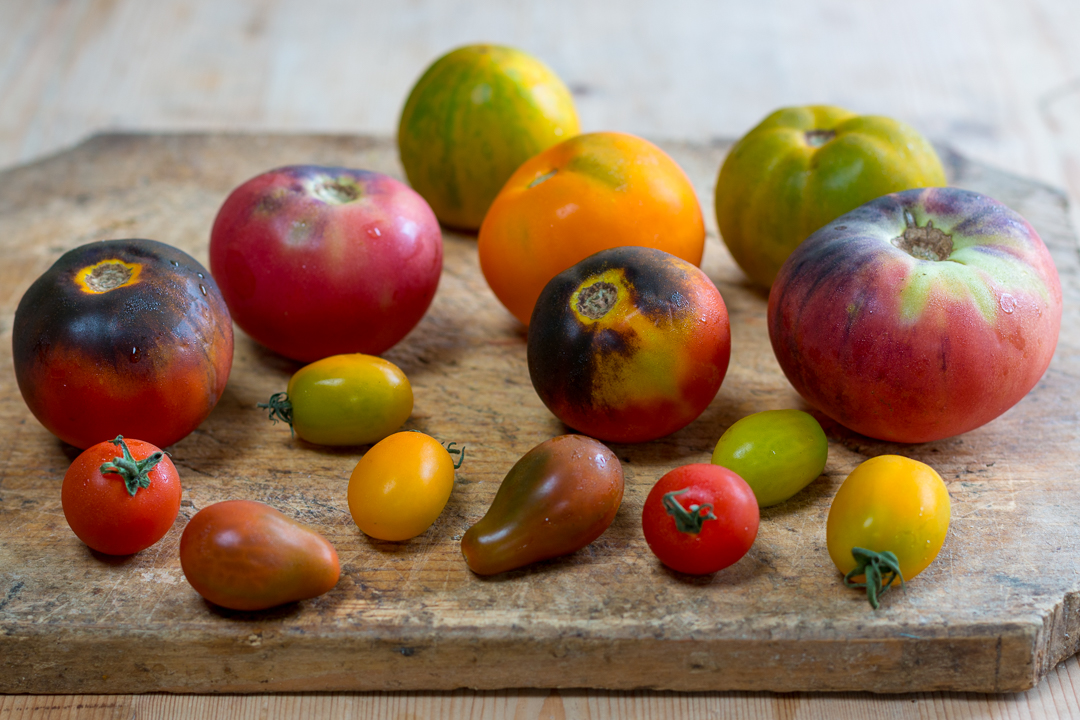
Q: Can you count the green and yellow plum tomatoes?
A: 4